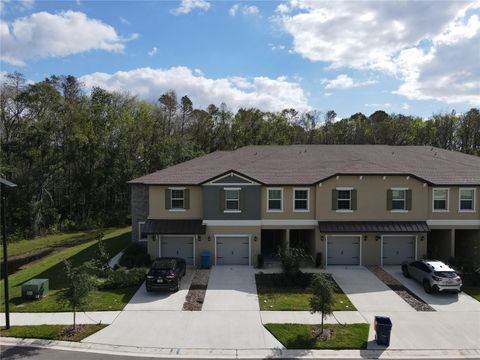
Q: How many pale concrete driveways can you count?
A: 4